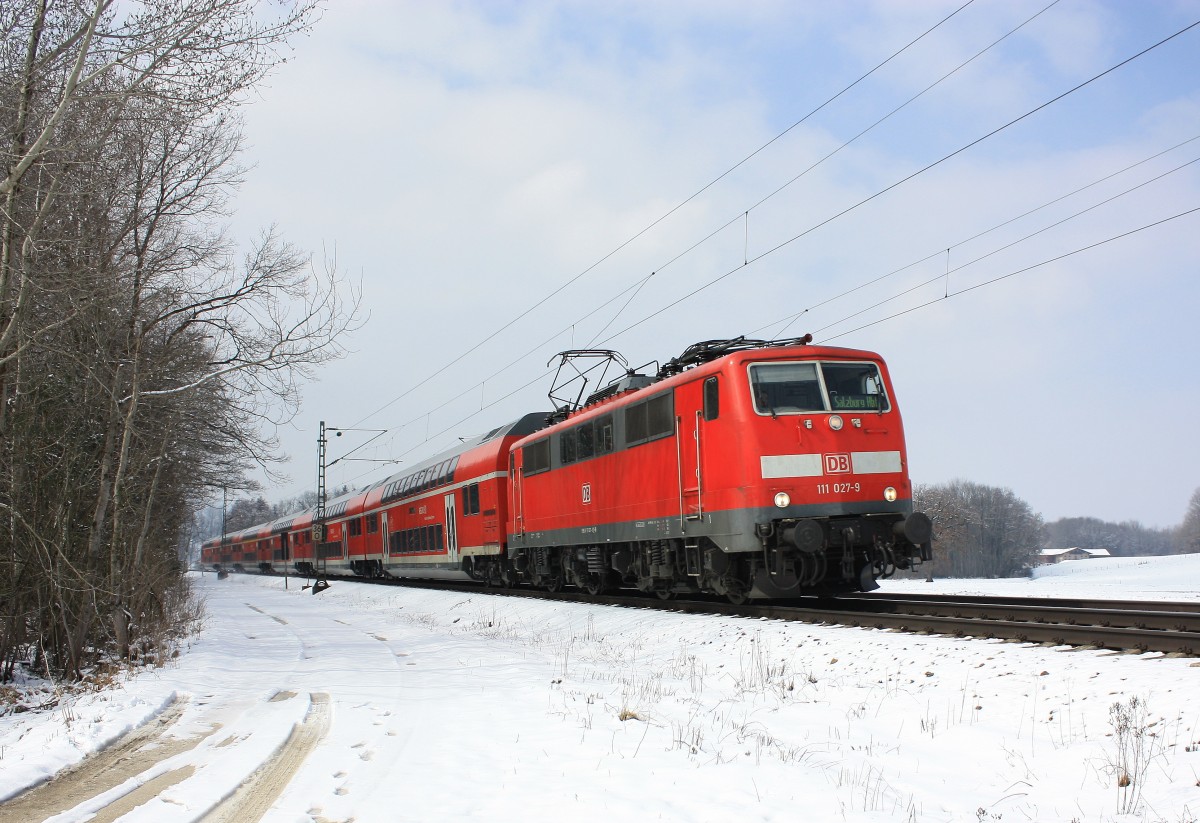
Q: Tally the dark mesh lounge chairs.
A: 0